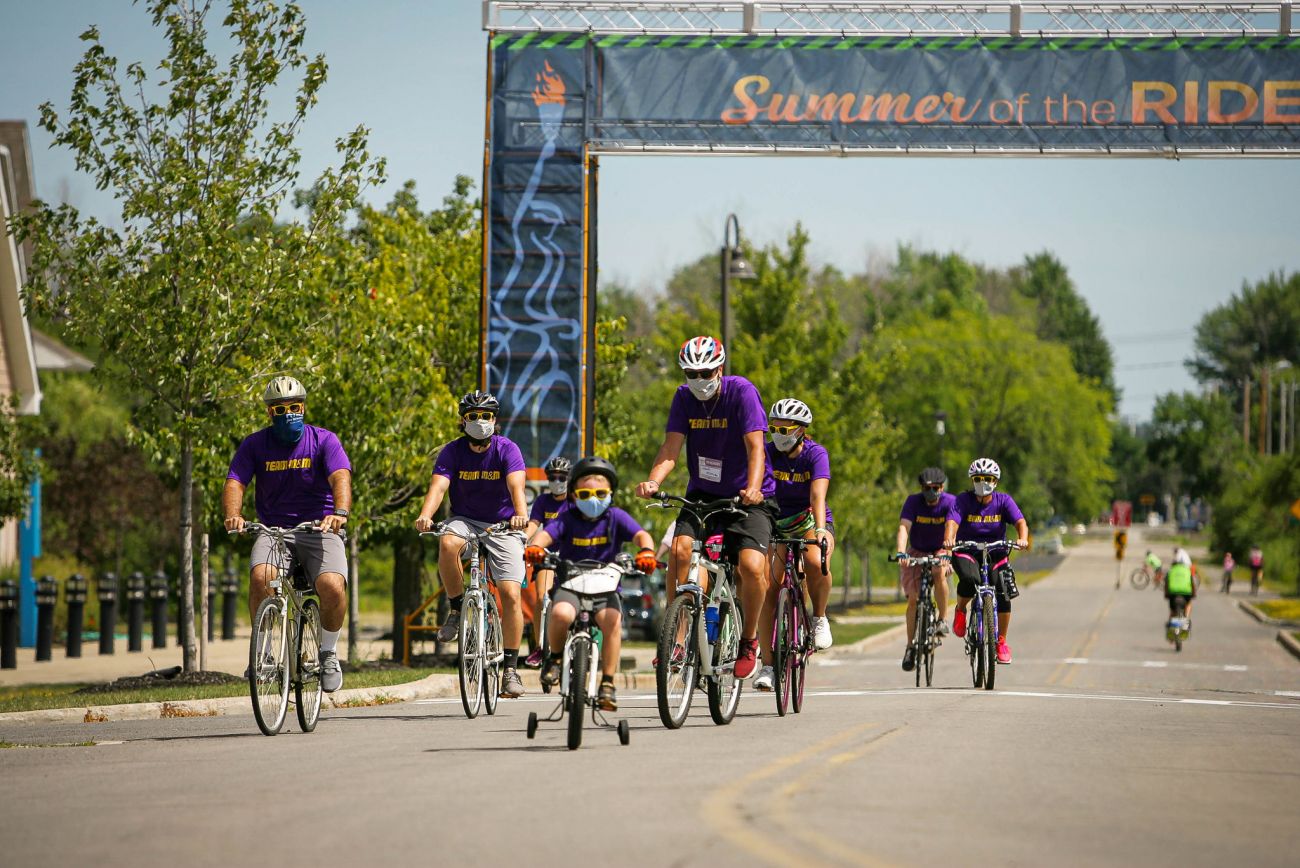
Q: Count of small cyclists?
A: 1